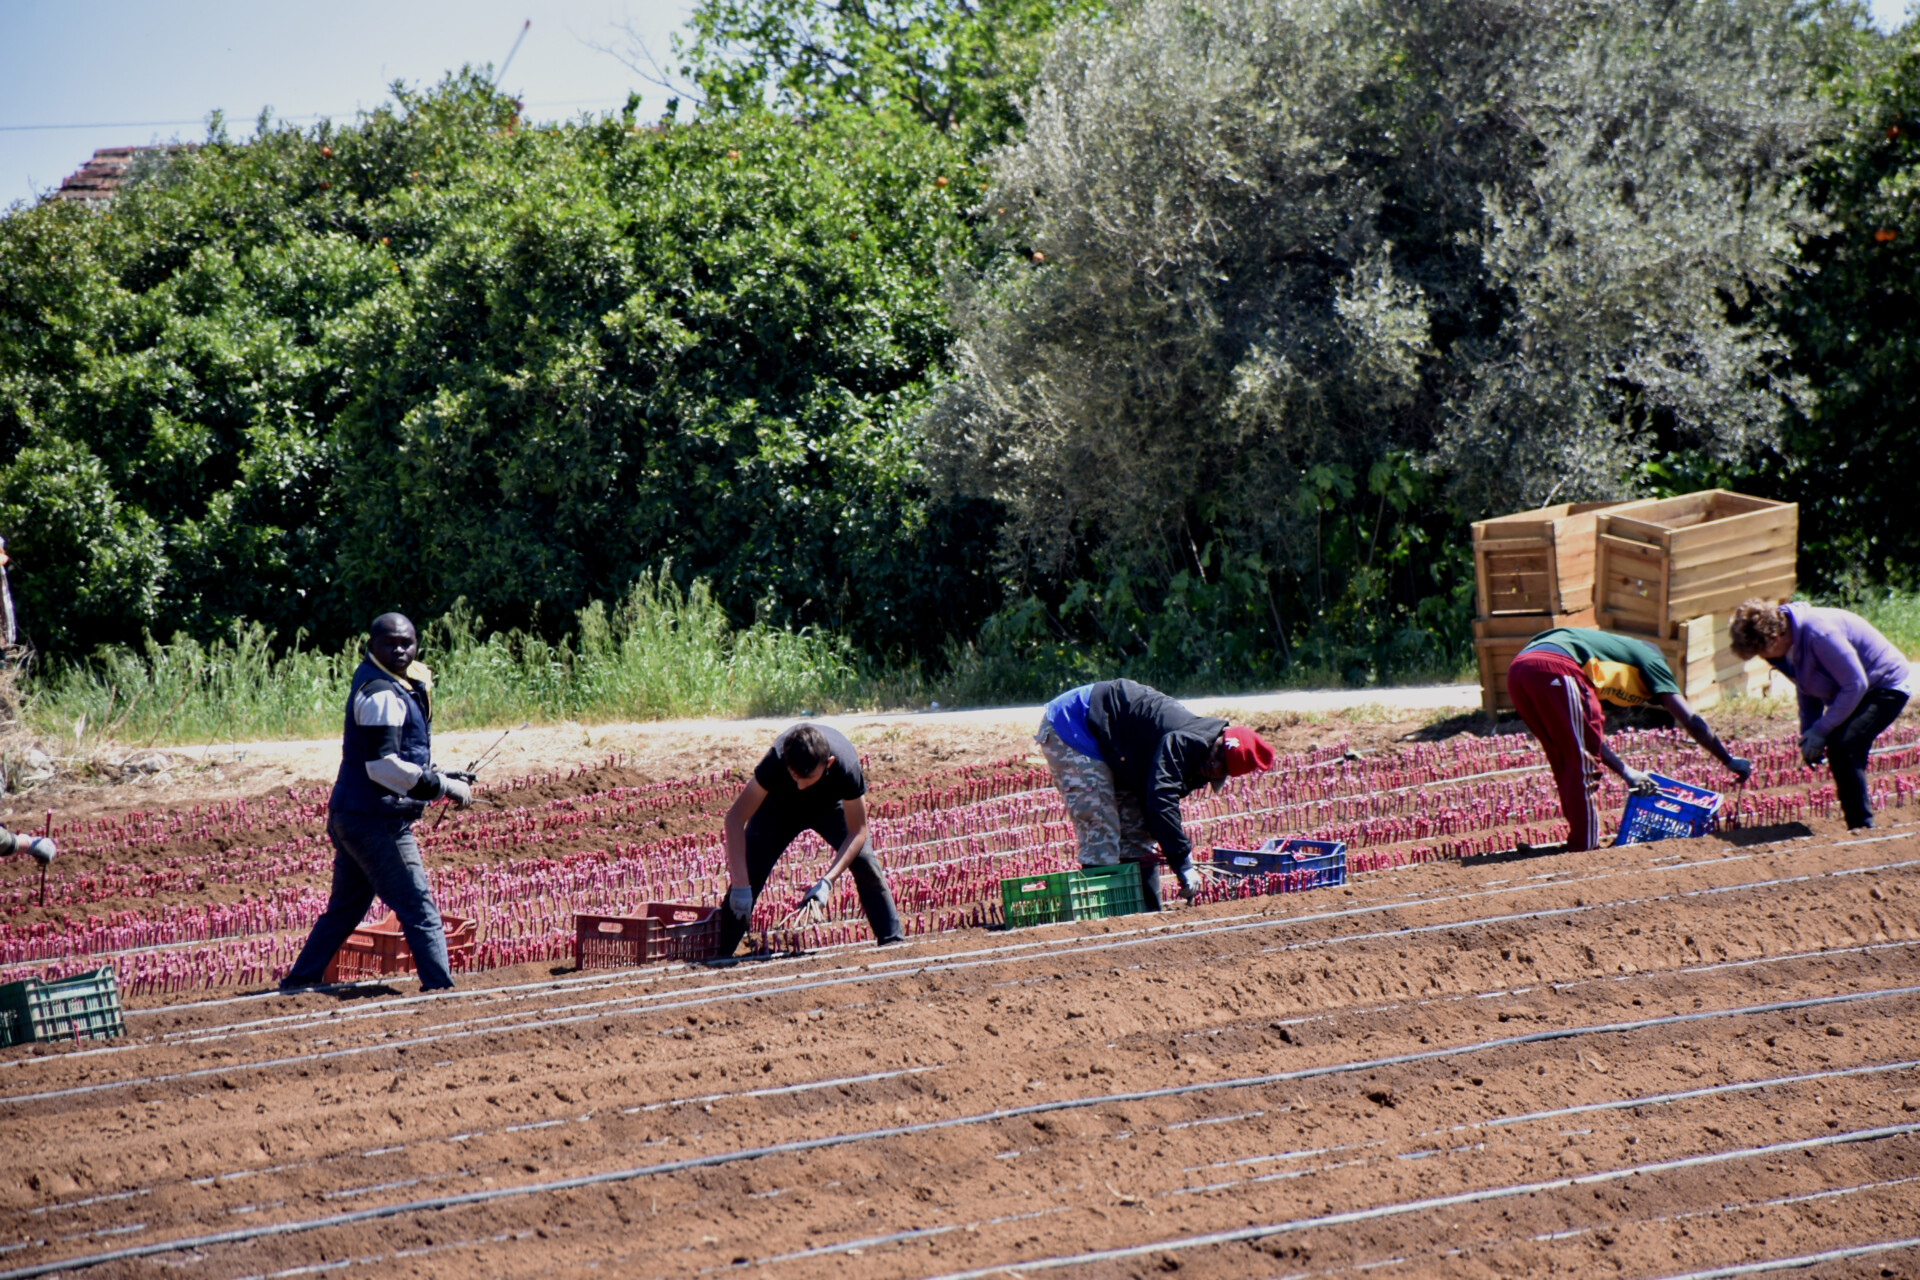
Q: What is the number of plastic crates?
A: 6